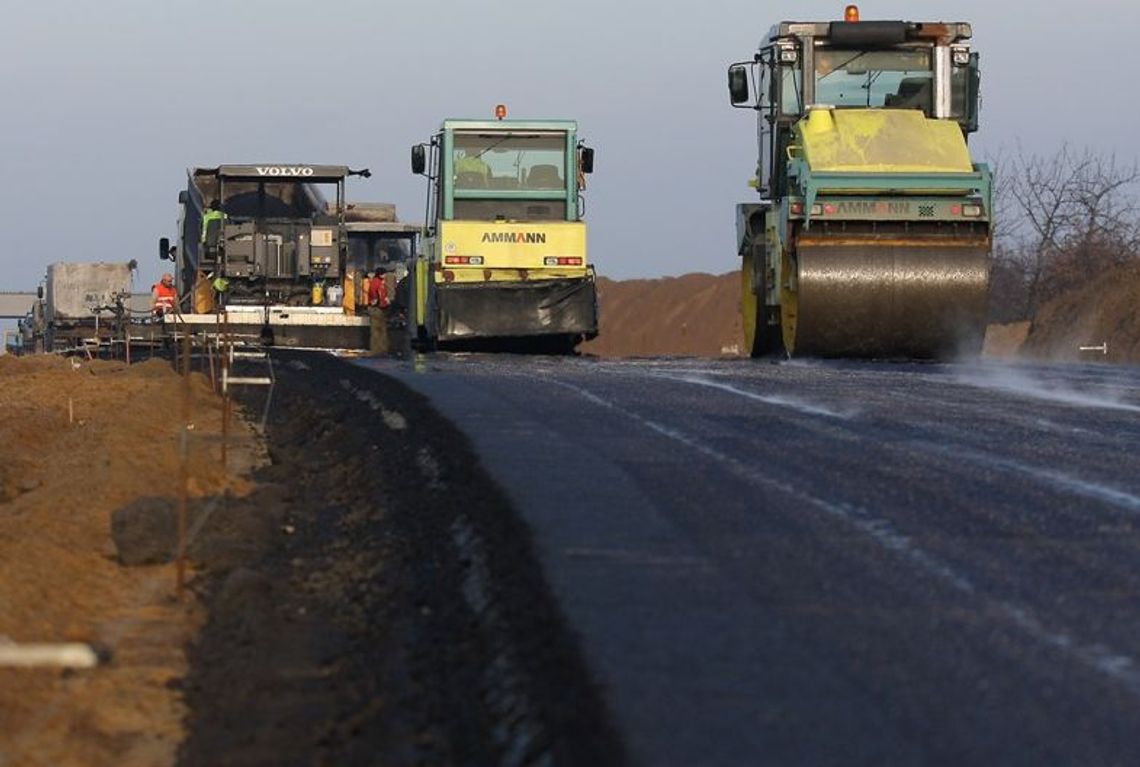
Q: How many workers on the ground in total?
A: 2